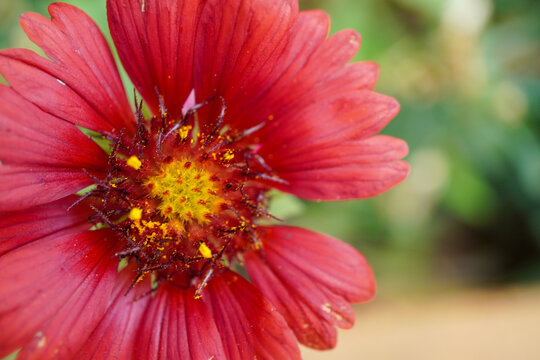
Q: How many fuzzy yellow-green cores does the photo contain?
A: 1